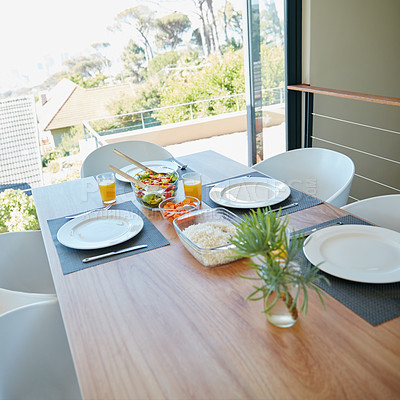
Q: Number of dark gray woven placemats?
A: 4